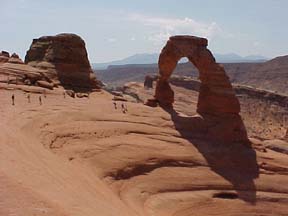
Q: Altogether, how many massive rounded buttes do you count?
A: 1